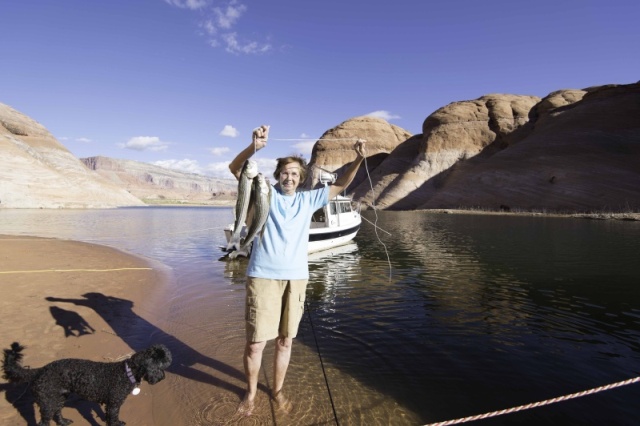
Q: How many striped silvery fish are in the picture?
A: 2